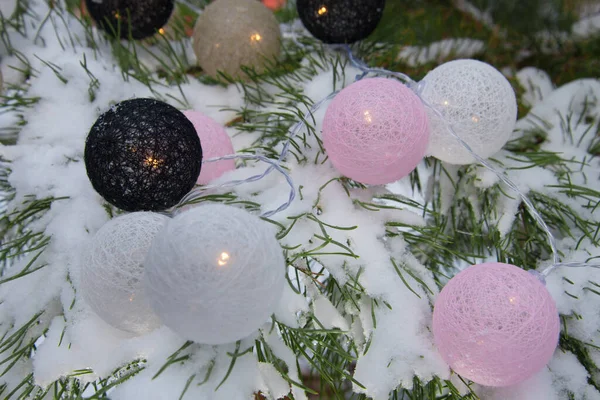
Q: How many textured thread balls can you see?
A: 10